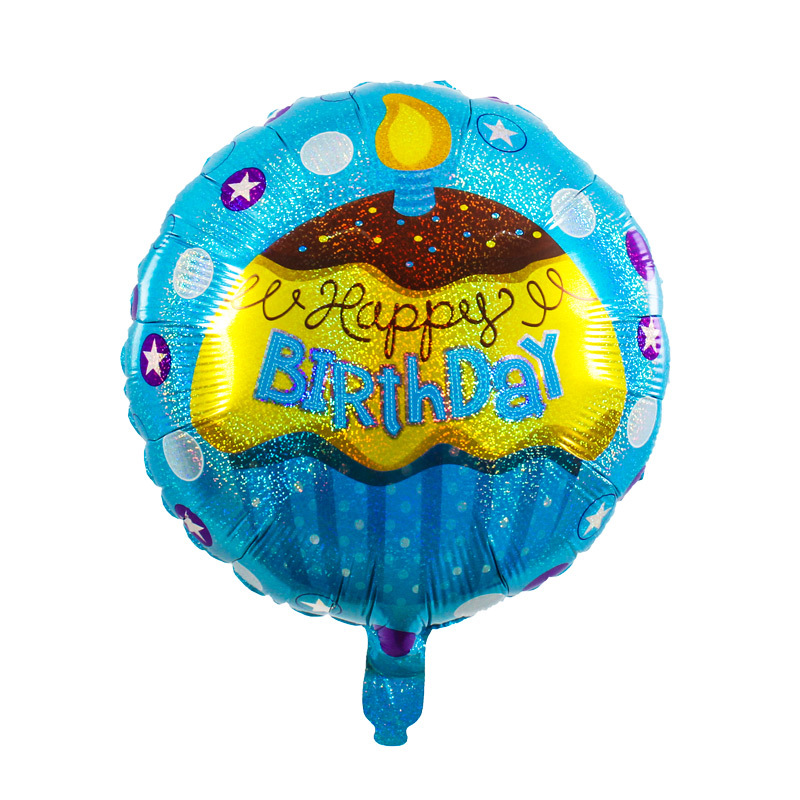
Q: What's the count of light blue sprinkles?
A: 9